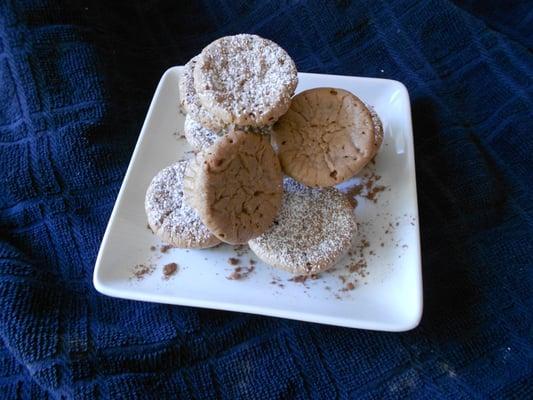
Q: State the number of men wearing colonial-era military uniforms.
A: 0